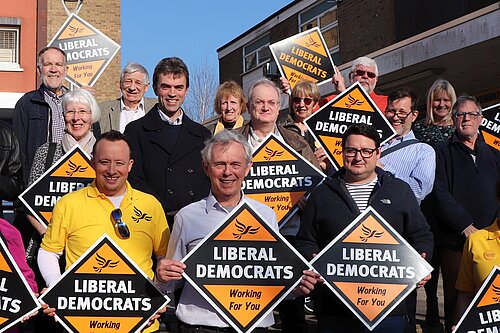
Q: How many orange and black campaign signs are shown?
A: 11